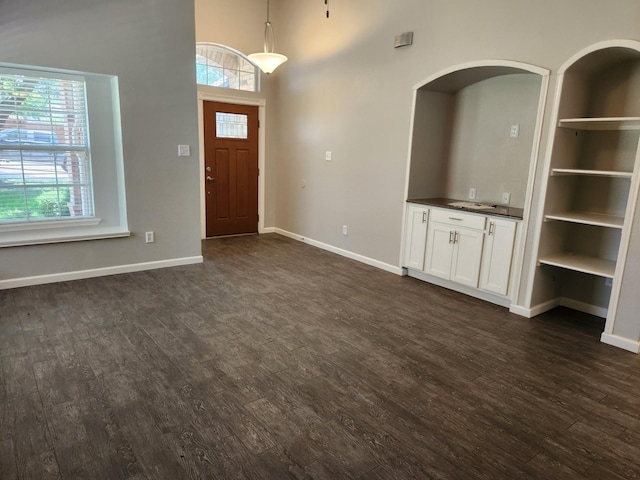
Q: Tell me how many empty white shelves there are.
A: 4